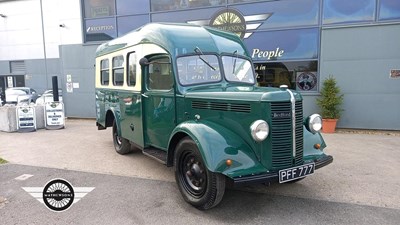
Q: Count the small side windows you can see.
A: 3